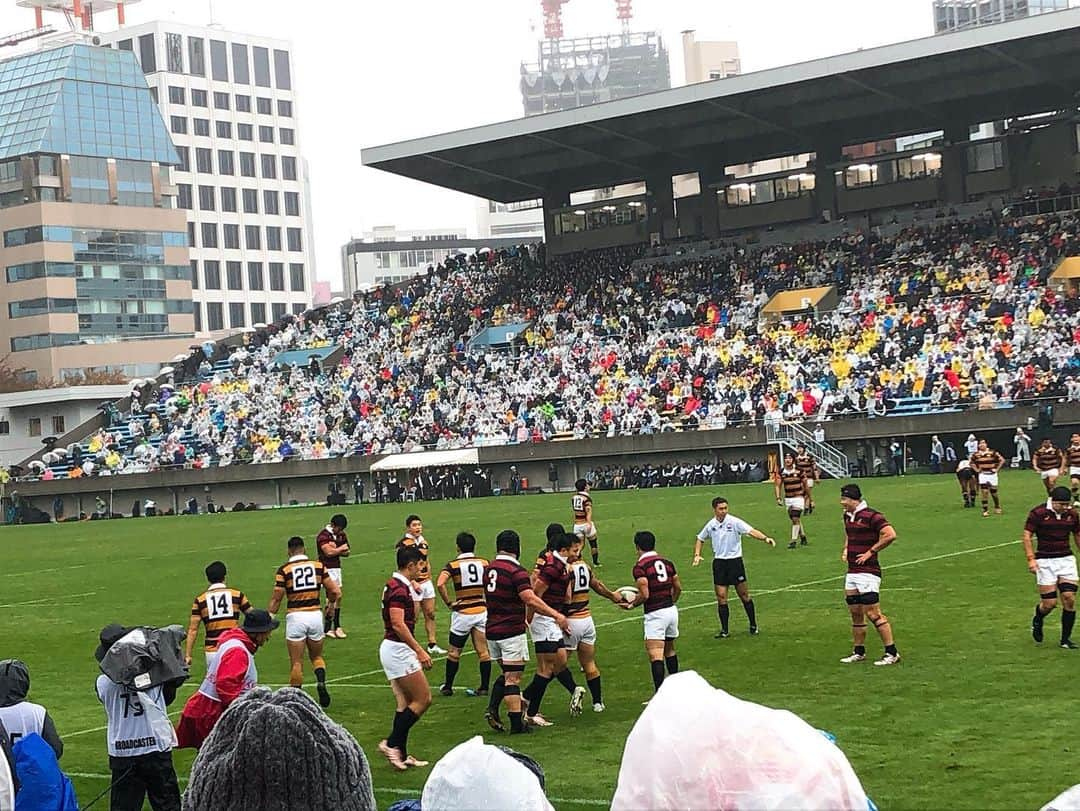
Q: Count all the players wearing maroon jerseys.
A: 7